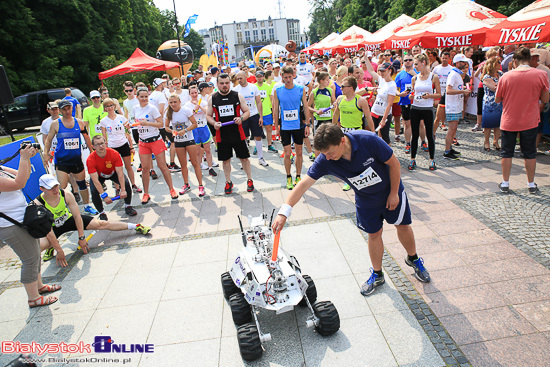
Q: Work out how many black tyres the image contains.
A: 5